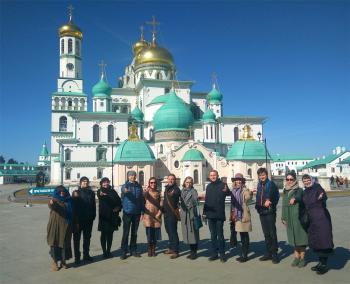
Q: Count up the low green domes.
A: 3